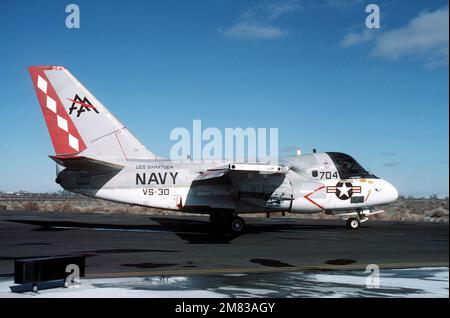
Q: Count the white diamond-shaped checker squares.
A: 4